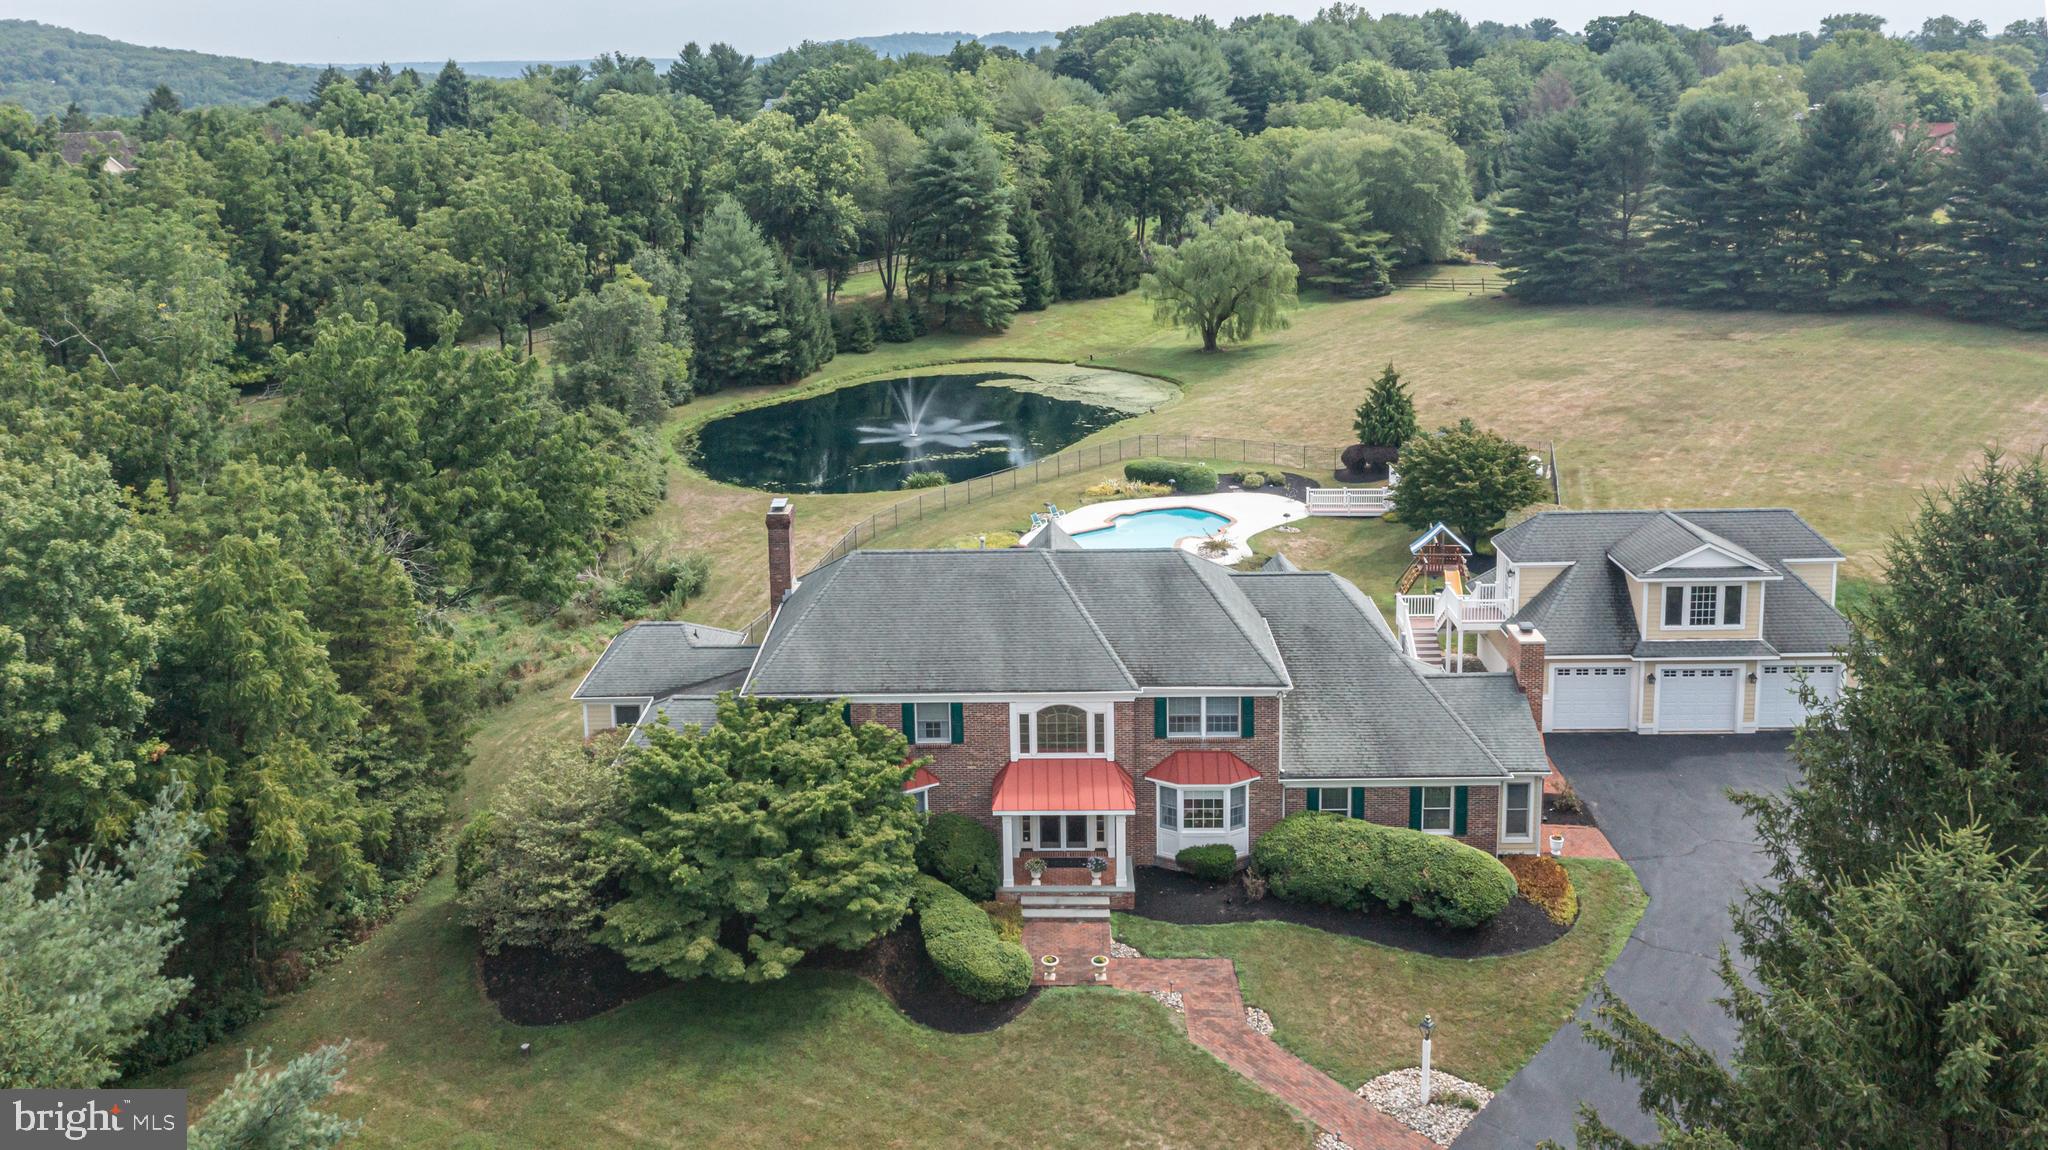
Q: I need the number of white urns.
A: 5